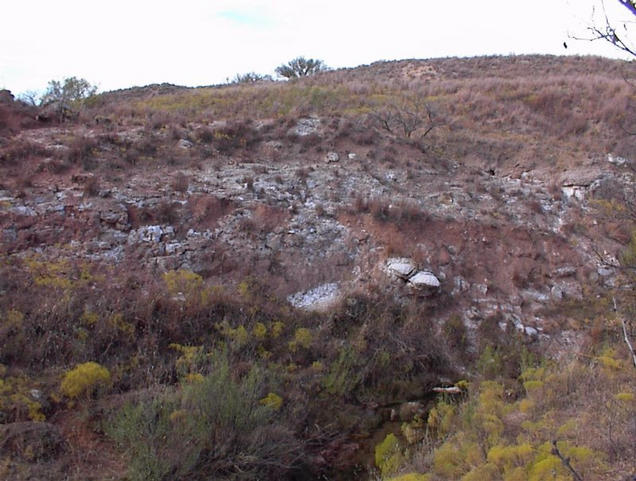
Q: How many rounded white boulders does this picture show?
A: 2